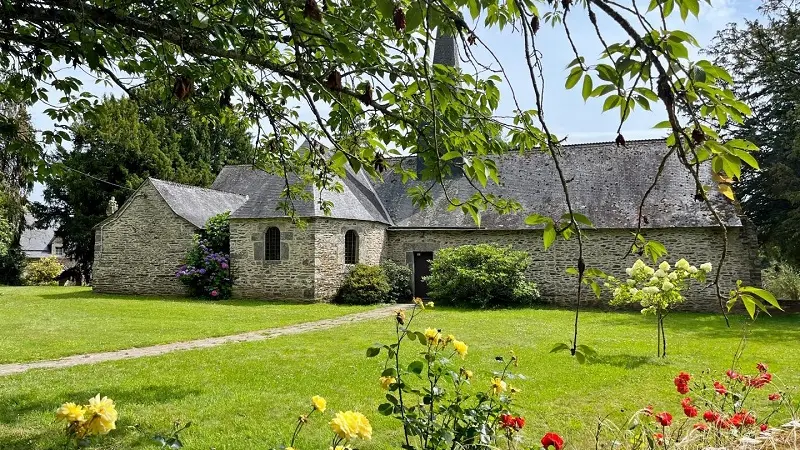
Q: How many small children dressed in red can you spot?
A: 0